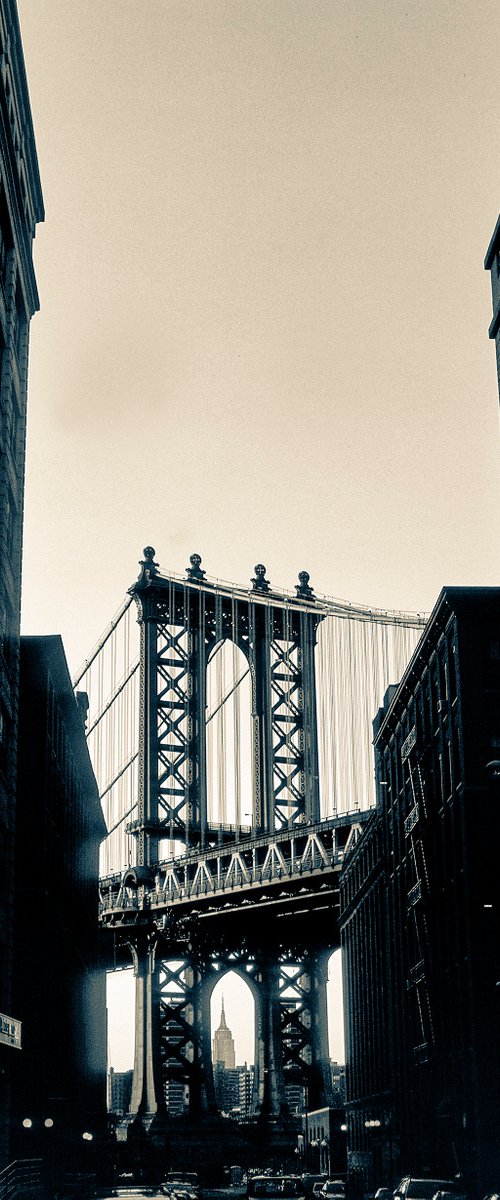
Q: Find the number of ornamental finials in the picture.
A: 4